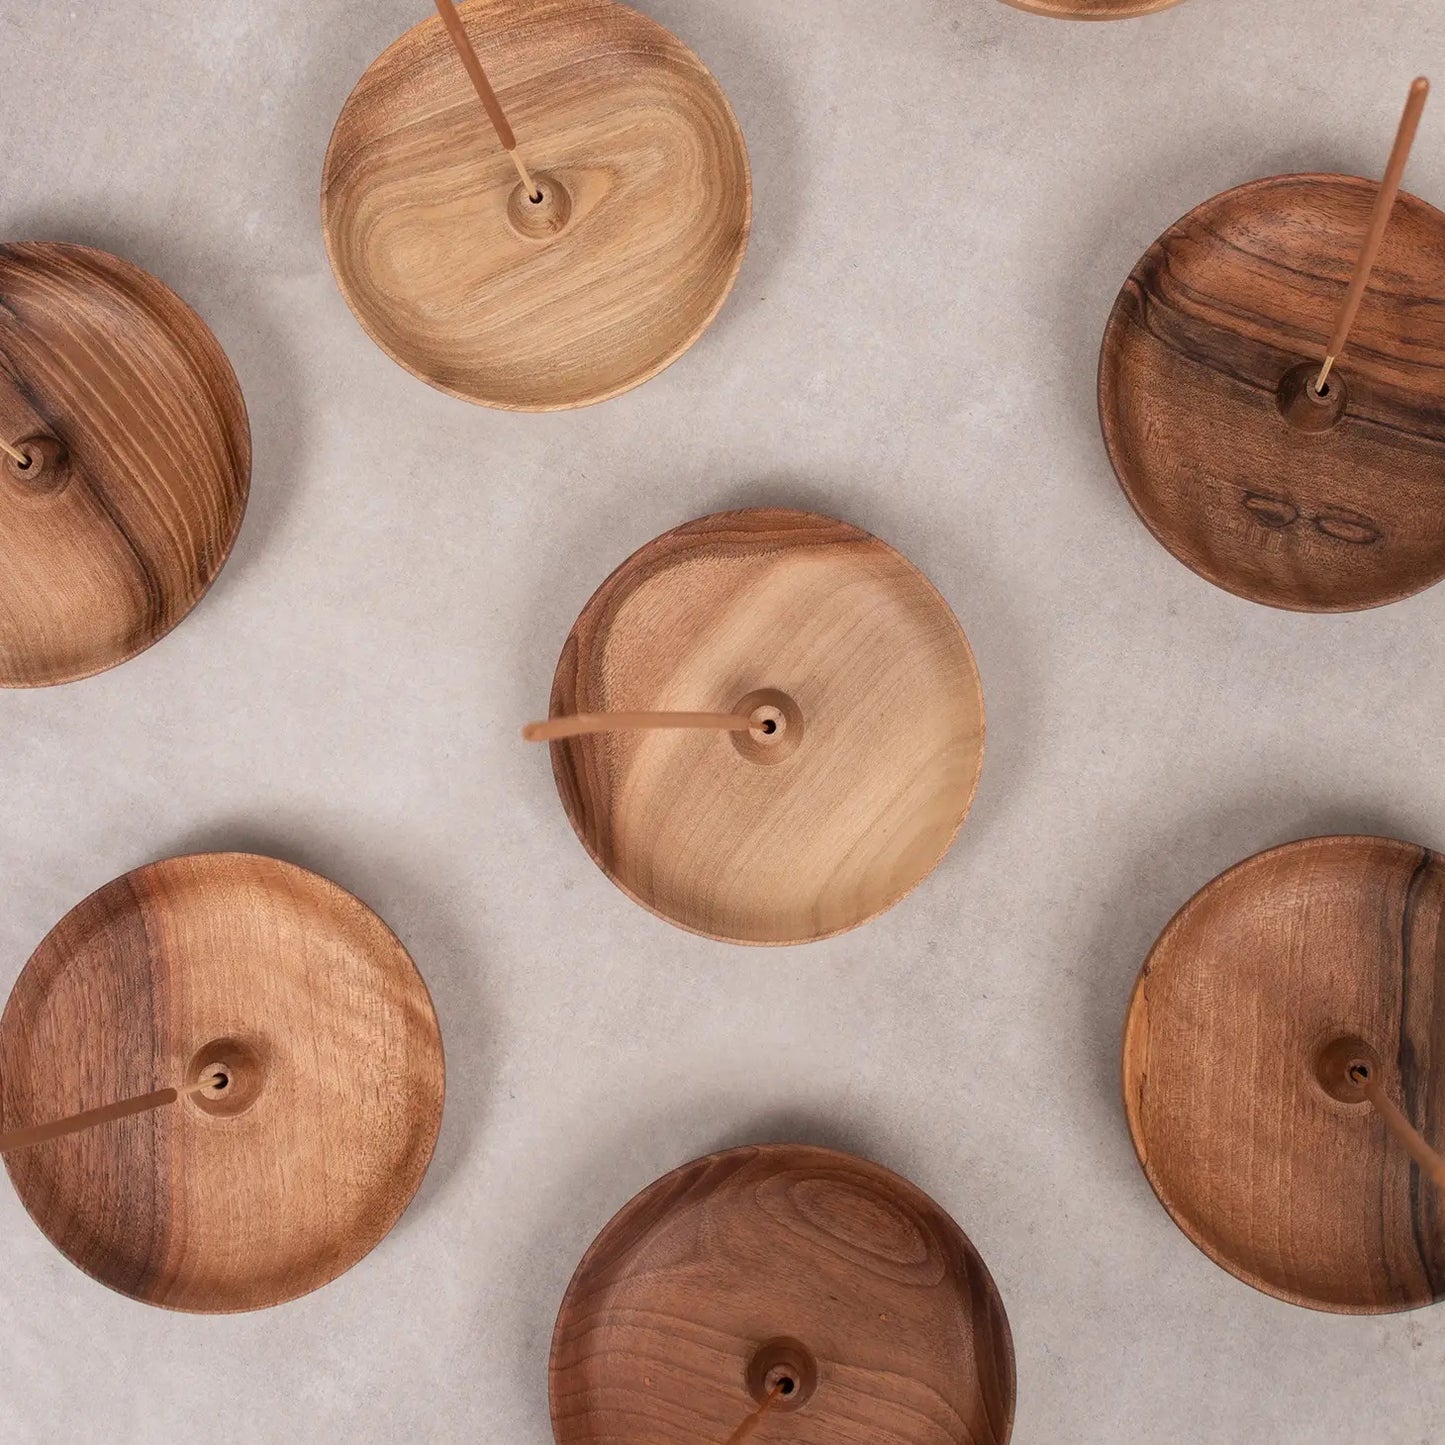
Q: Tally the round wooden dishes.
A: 8